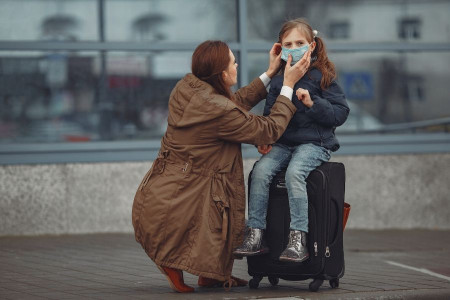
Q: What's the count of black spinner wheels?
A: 4